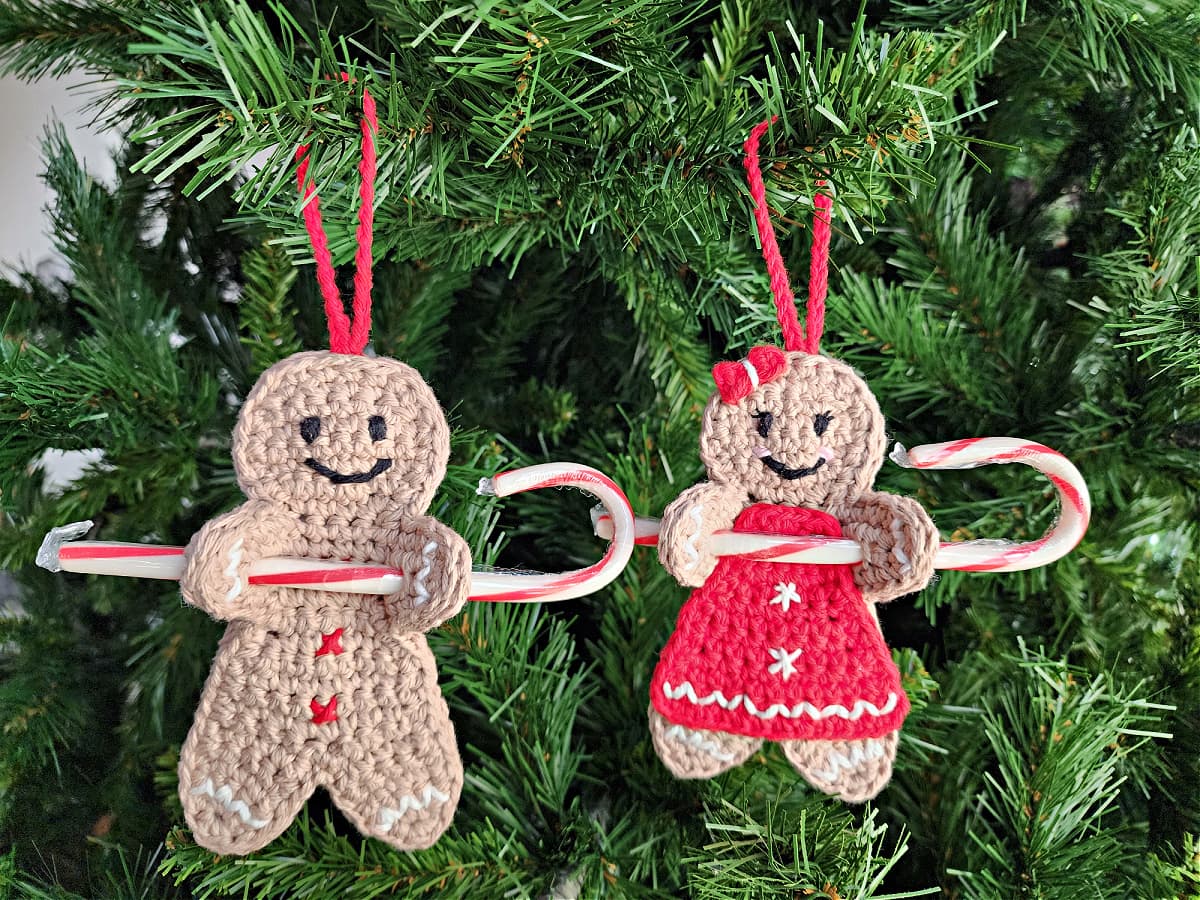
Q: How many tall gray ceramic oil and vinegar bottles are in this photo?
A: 0